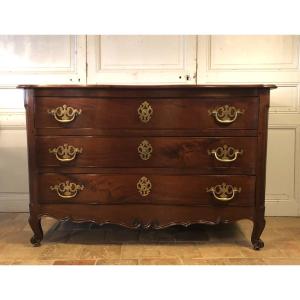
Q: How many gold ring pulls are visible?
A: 6